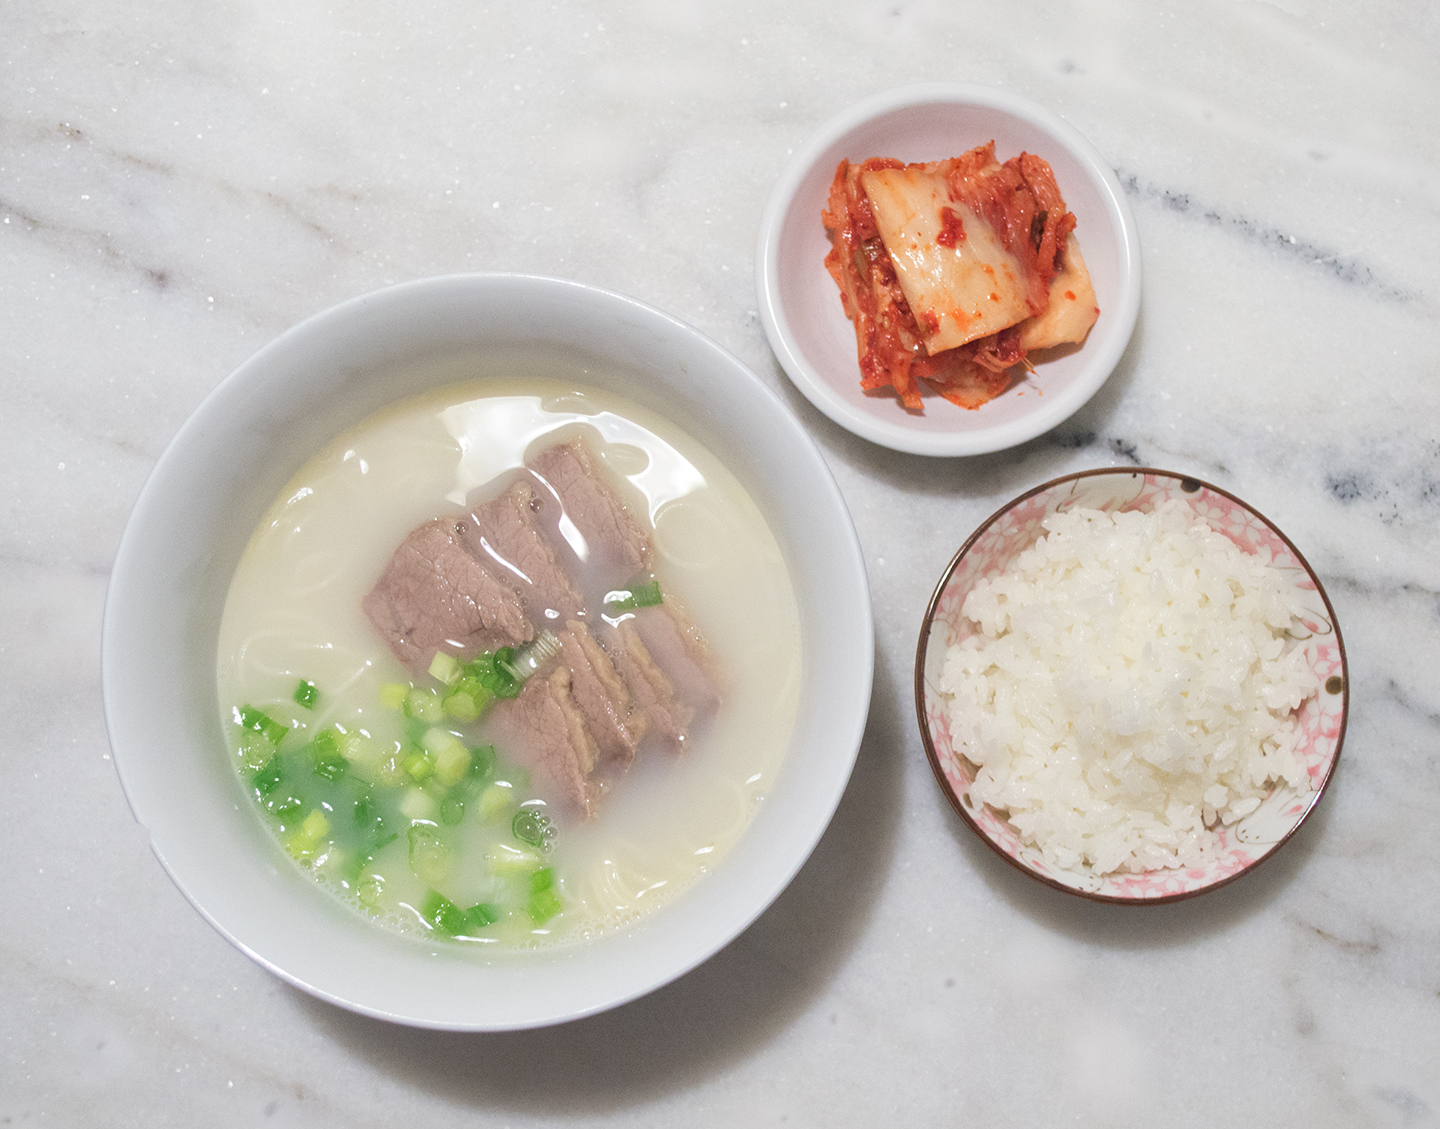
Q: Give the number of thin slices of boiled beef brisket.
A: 7